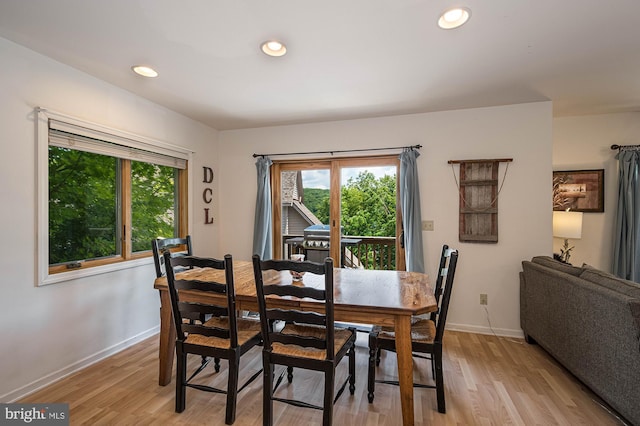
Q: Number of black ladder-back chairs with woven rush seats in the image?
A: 4